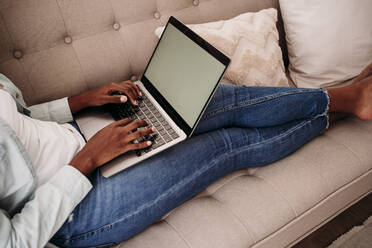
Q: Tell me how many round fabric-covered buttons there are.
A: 6